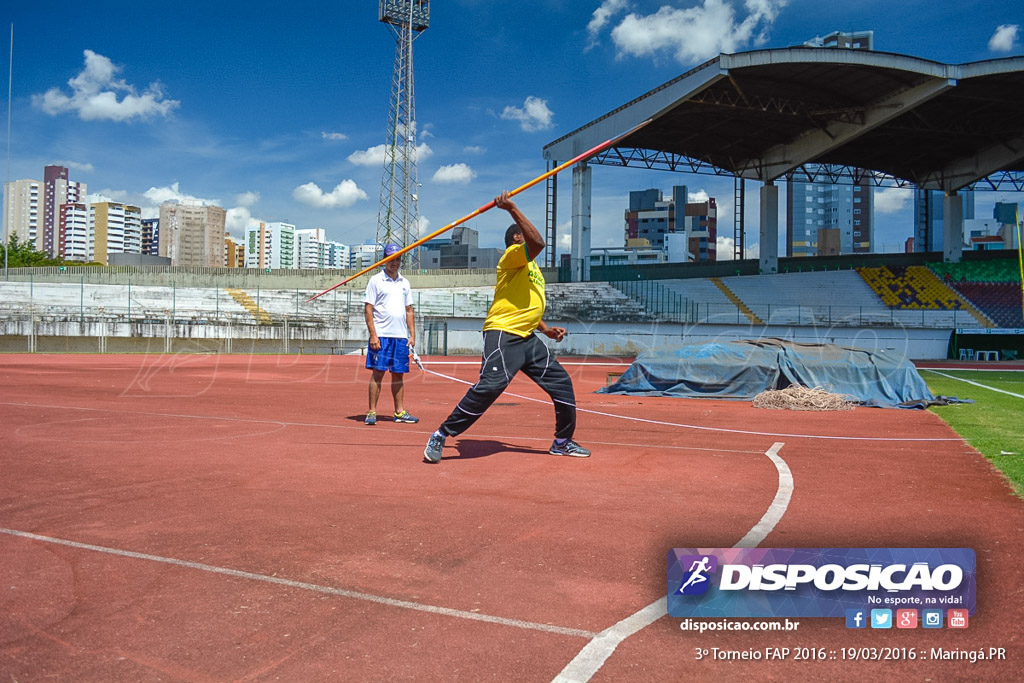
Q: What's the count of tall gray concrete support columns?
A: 3